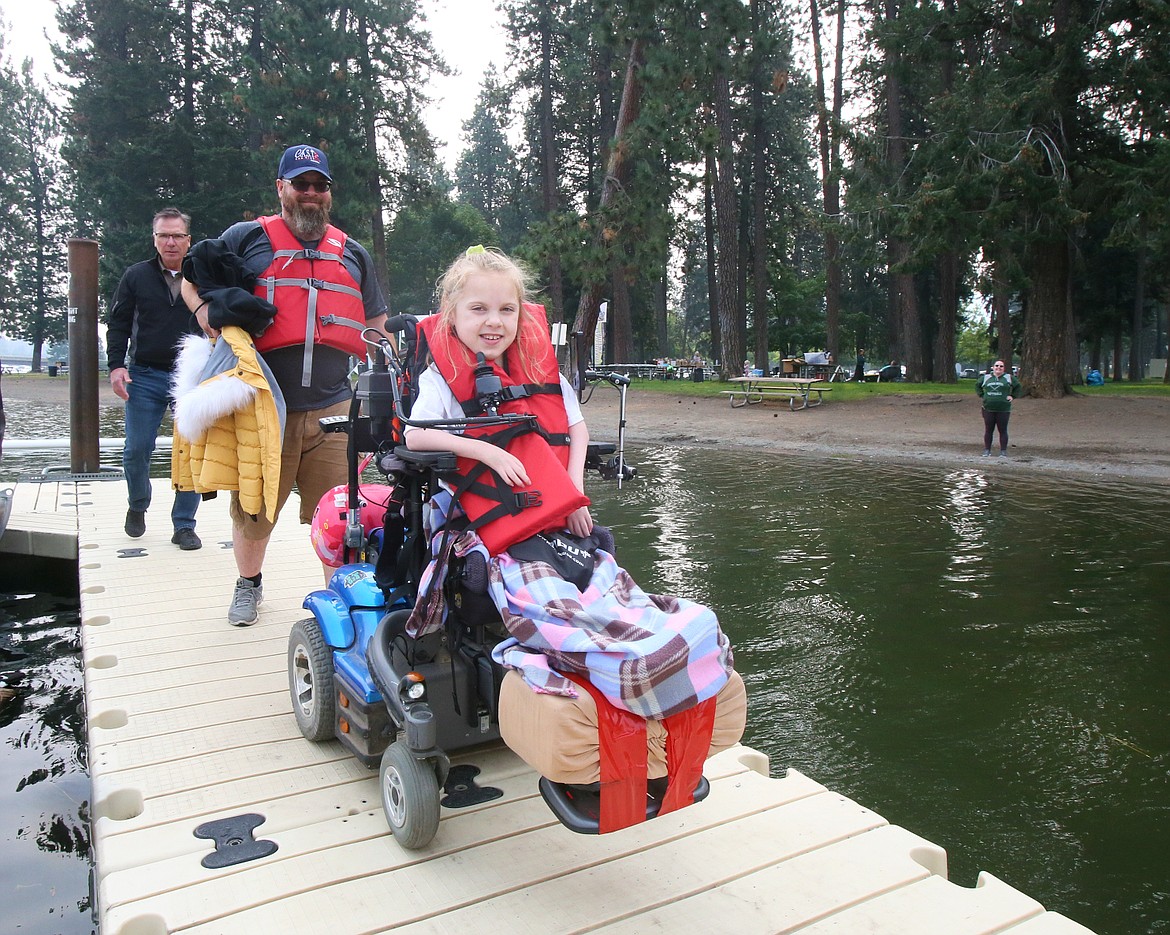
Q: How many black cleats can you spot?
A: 4